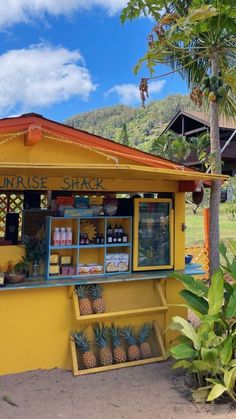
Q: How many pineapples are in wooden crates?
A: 7